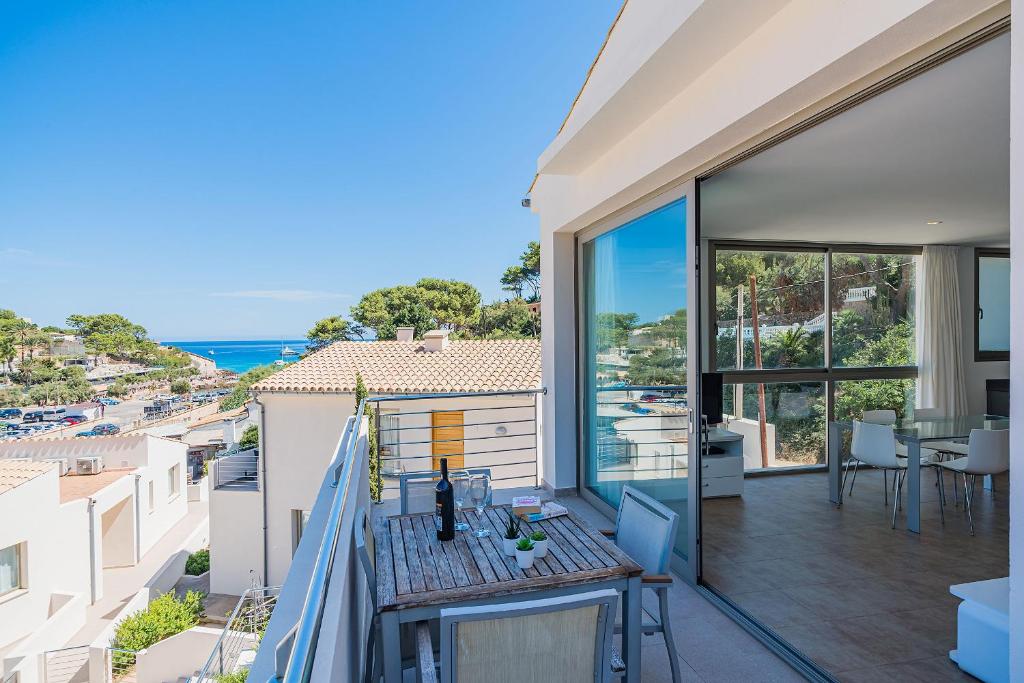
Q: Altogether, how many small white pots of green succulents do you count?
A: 3